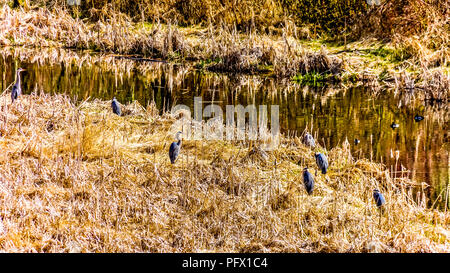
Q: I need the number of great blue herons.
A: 7